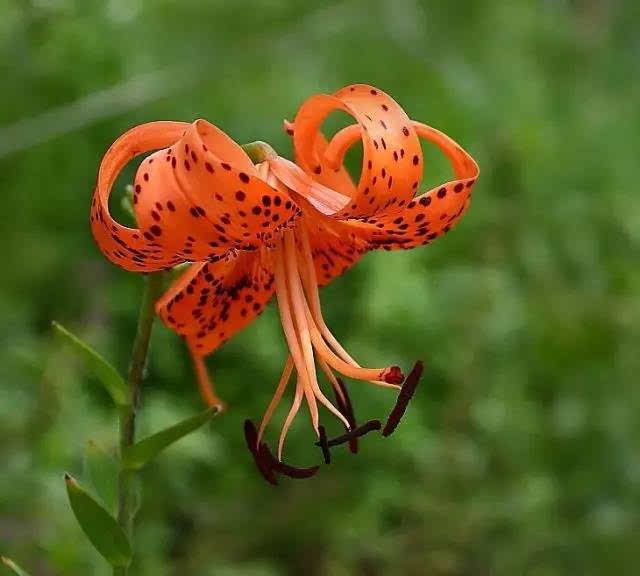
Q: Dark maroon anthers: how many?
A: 6